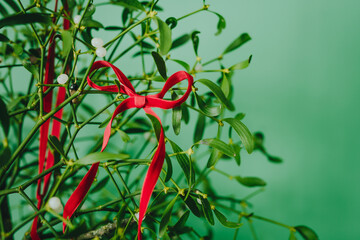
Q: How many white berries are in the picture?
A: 5